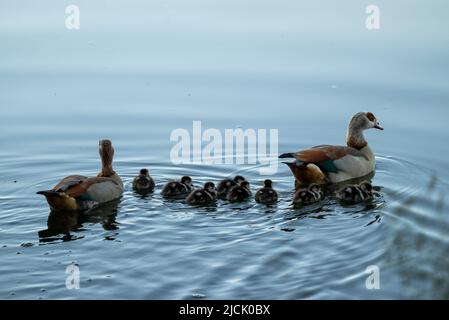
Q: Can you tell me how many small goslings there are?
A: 8